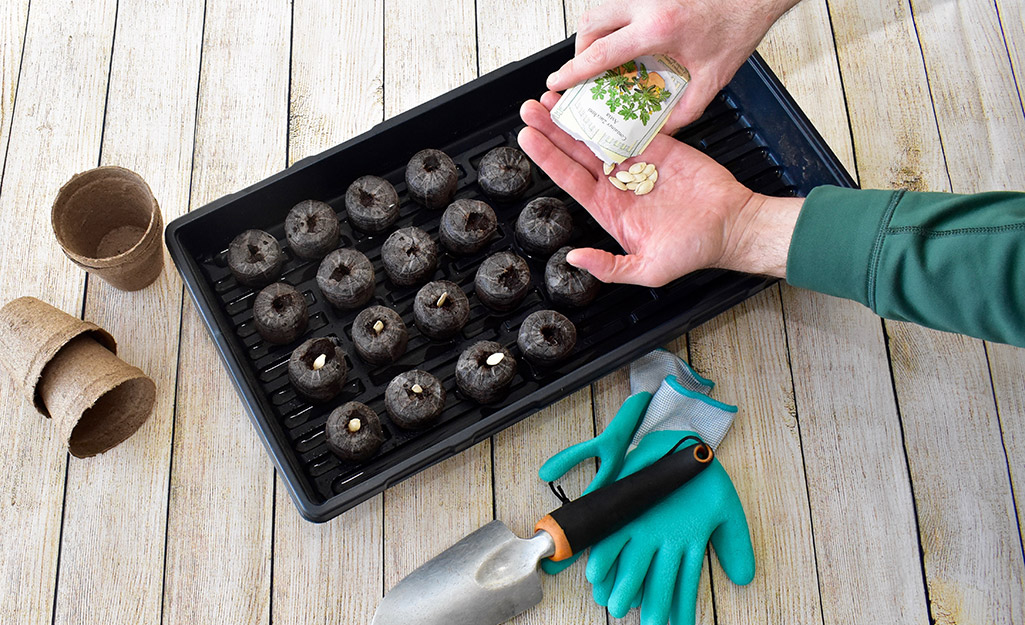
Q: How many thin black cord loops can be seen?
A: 1